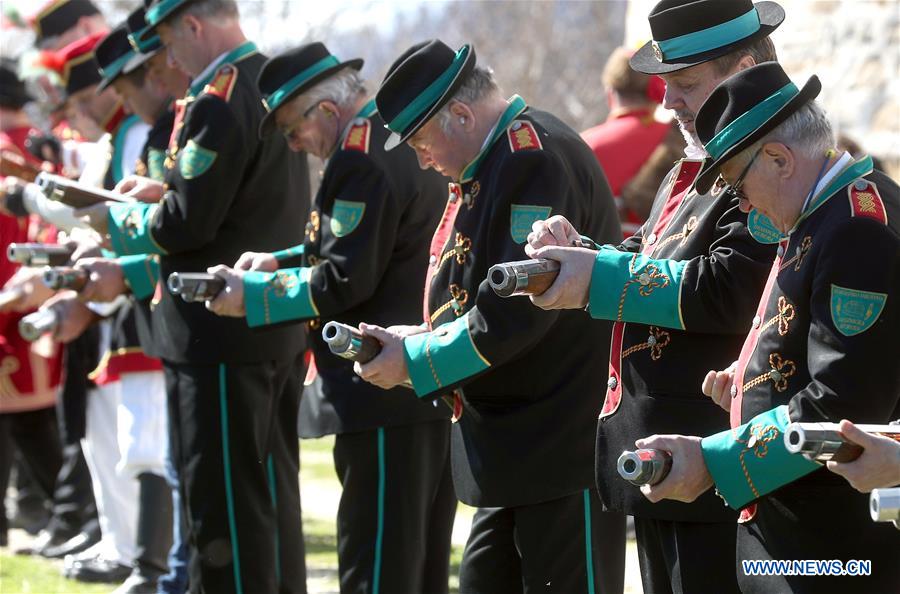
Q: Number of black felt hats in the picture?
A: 7